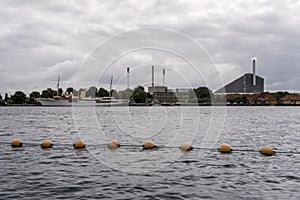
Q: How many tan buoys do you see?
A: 8